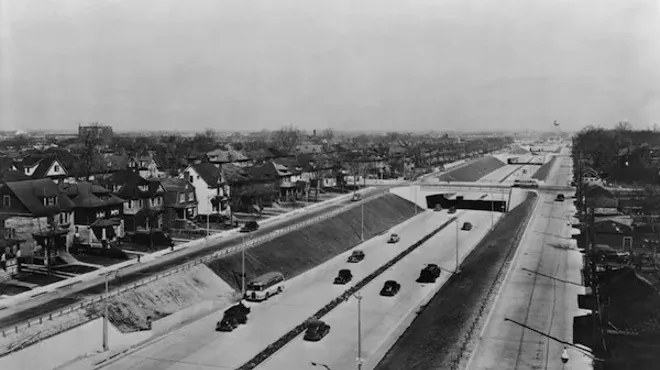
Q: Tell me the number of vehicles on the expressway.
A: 11